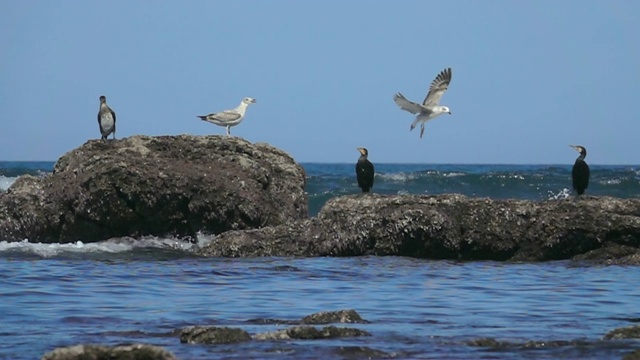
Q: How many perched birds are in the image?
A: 4